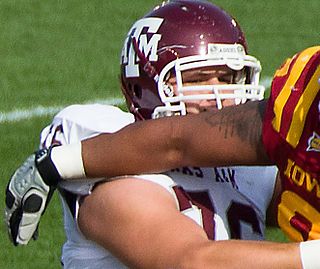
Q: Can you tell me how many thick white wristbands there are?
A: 2